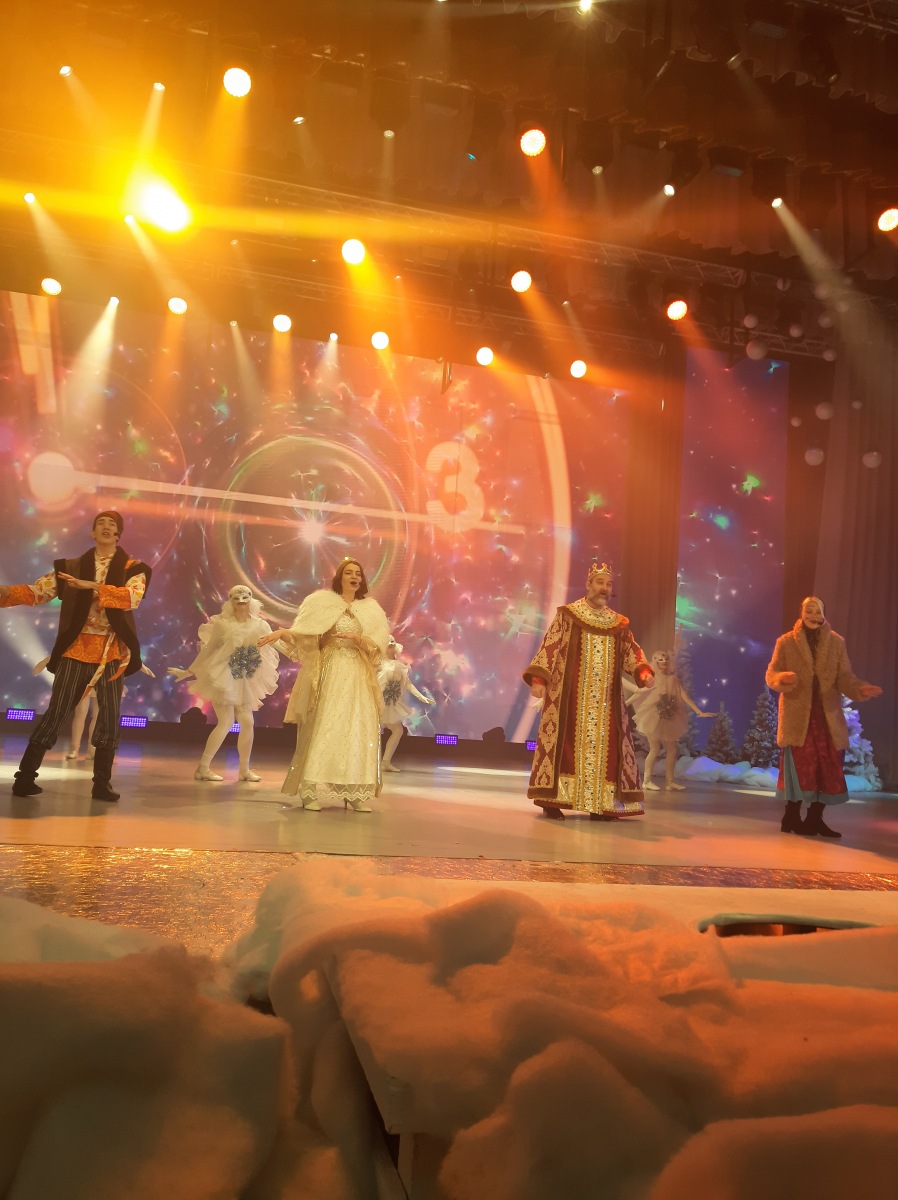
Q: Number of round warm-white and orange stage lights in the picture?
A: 13